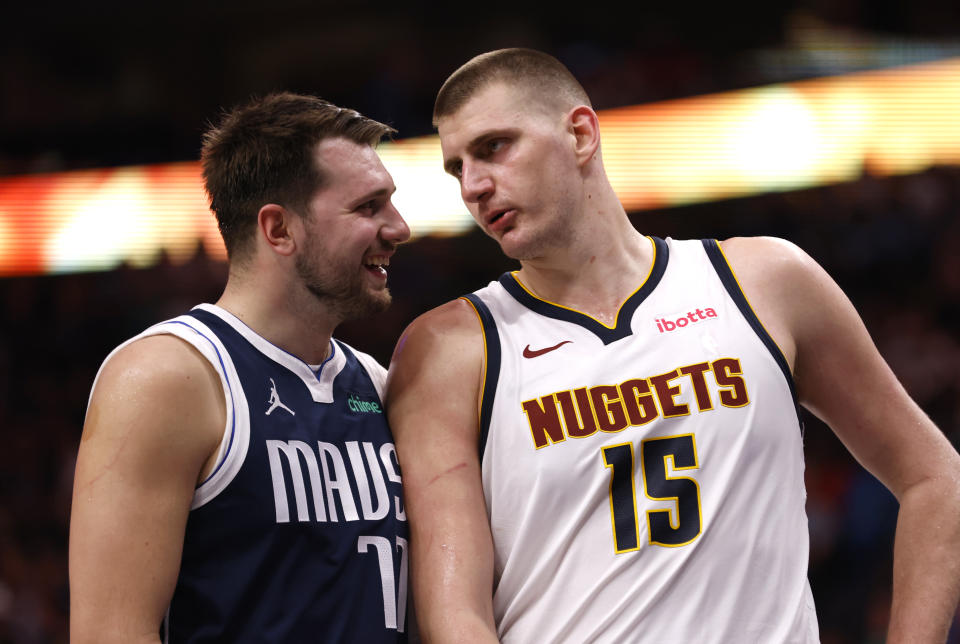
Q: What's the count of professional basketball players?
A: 2